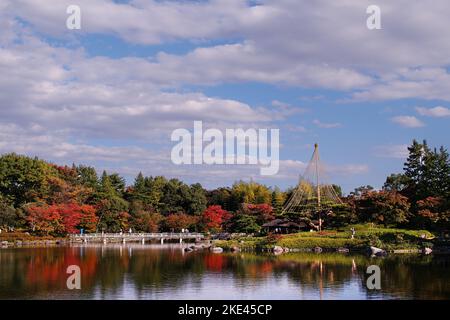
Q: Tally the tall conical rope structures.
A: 1